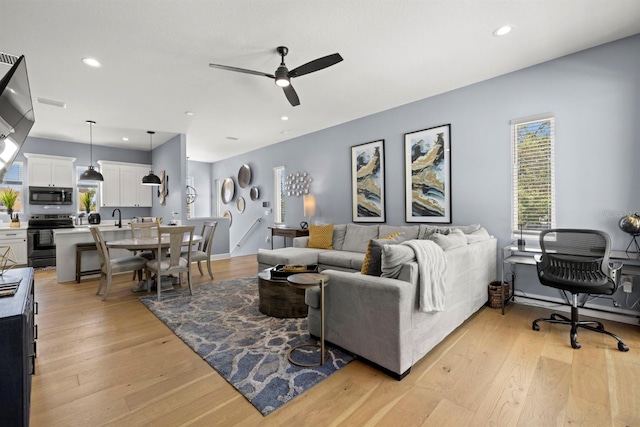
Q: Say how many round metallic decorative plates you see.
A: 5